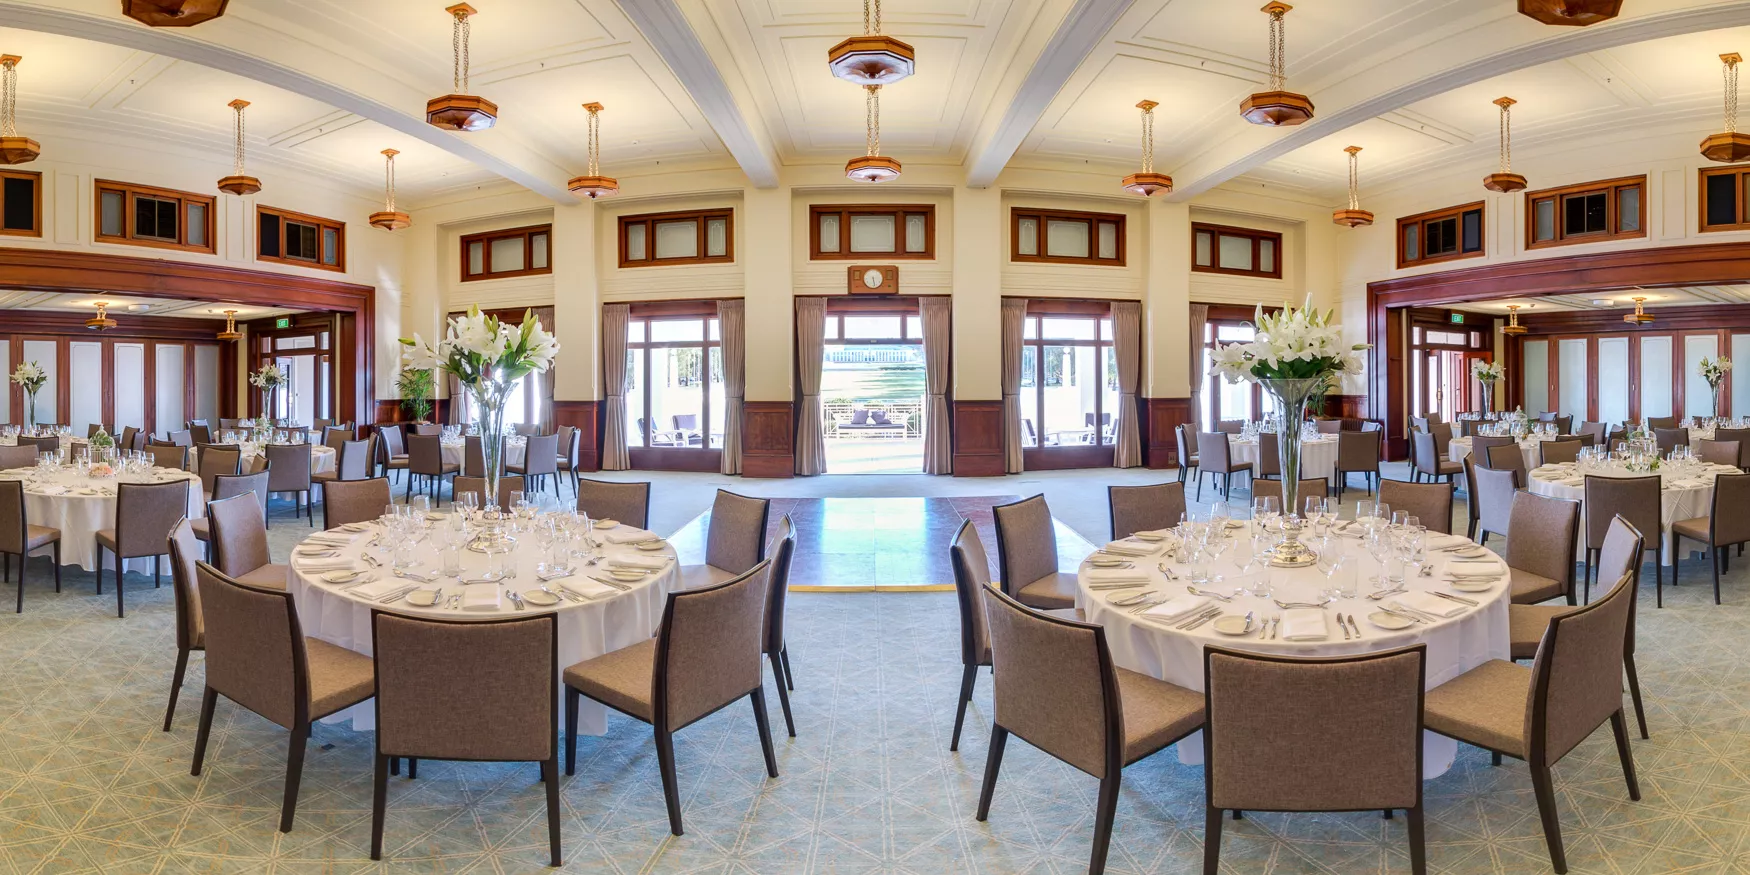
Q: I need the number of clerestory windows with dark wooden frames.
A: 11